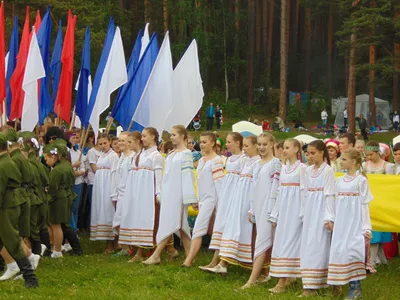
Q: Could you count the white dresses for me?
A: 12